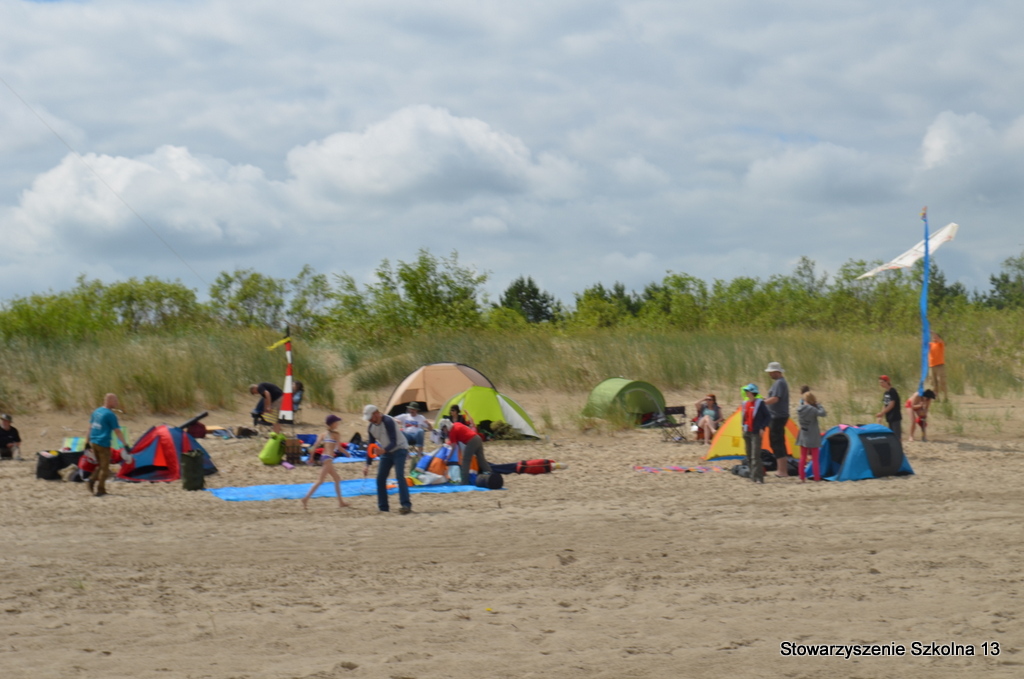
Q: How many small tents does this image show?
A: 6